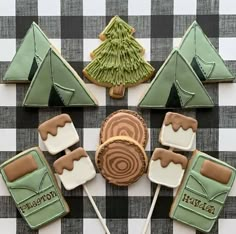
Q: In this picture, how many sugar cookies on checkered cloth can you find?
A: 13